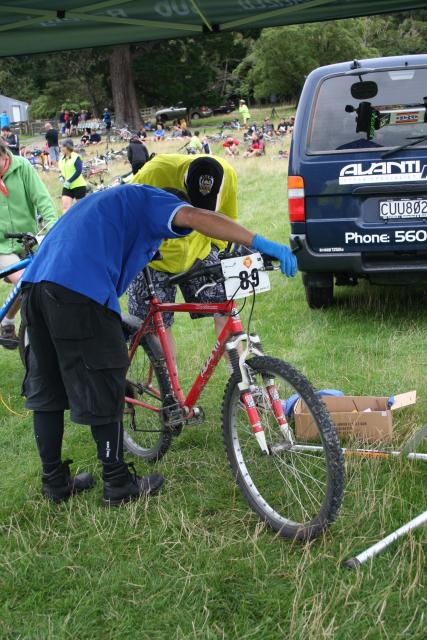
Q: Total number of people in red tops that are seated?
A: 2